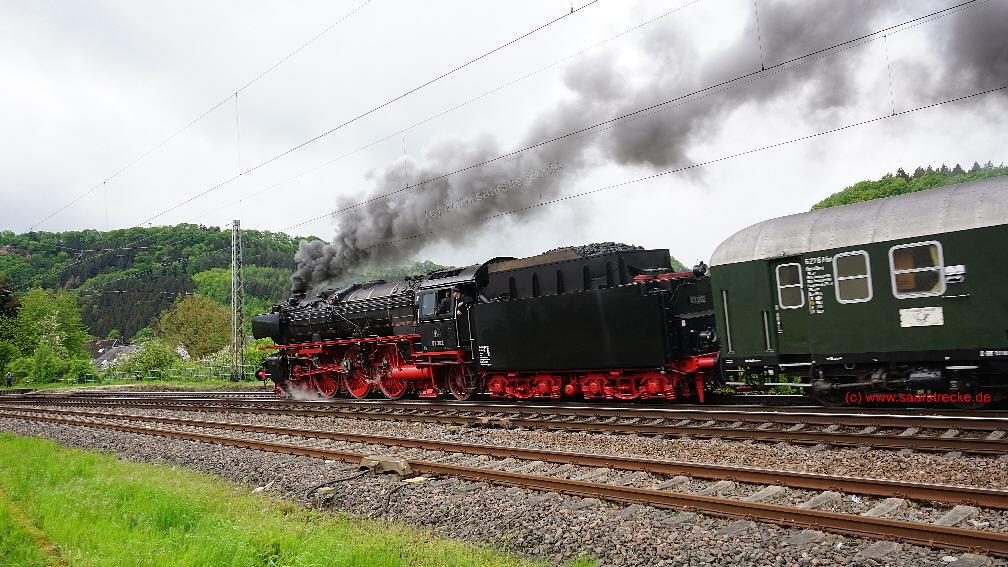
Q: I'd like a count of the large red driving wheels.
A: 3